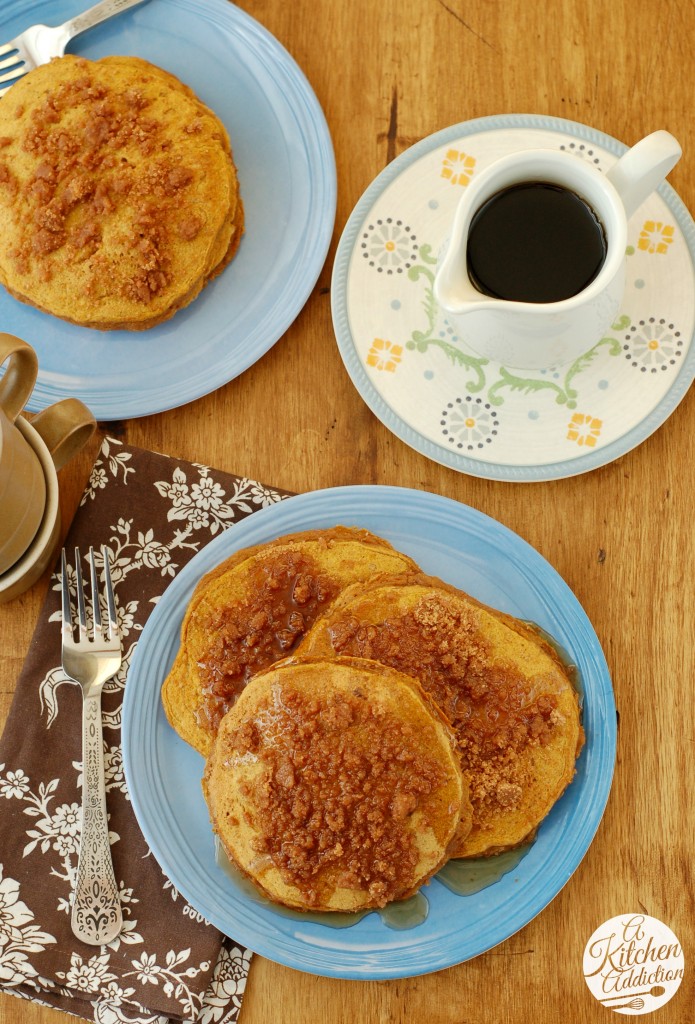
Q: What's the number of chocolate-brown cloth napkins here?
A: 1